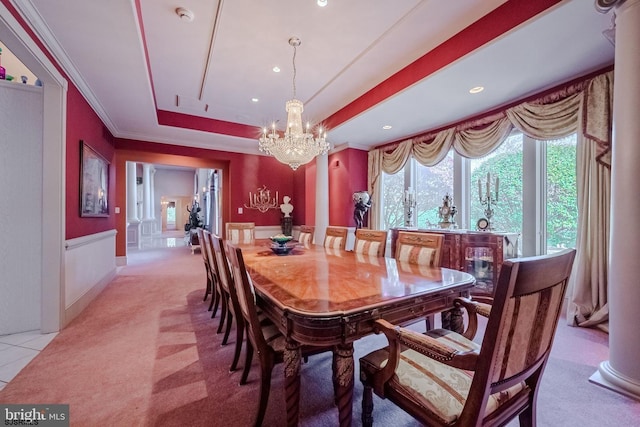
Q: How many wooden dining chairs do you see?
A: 10